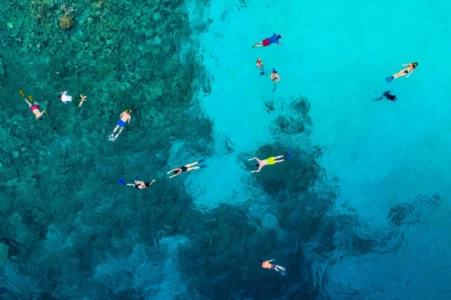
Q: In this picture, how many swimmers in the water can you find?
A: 12